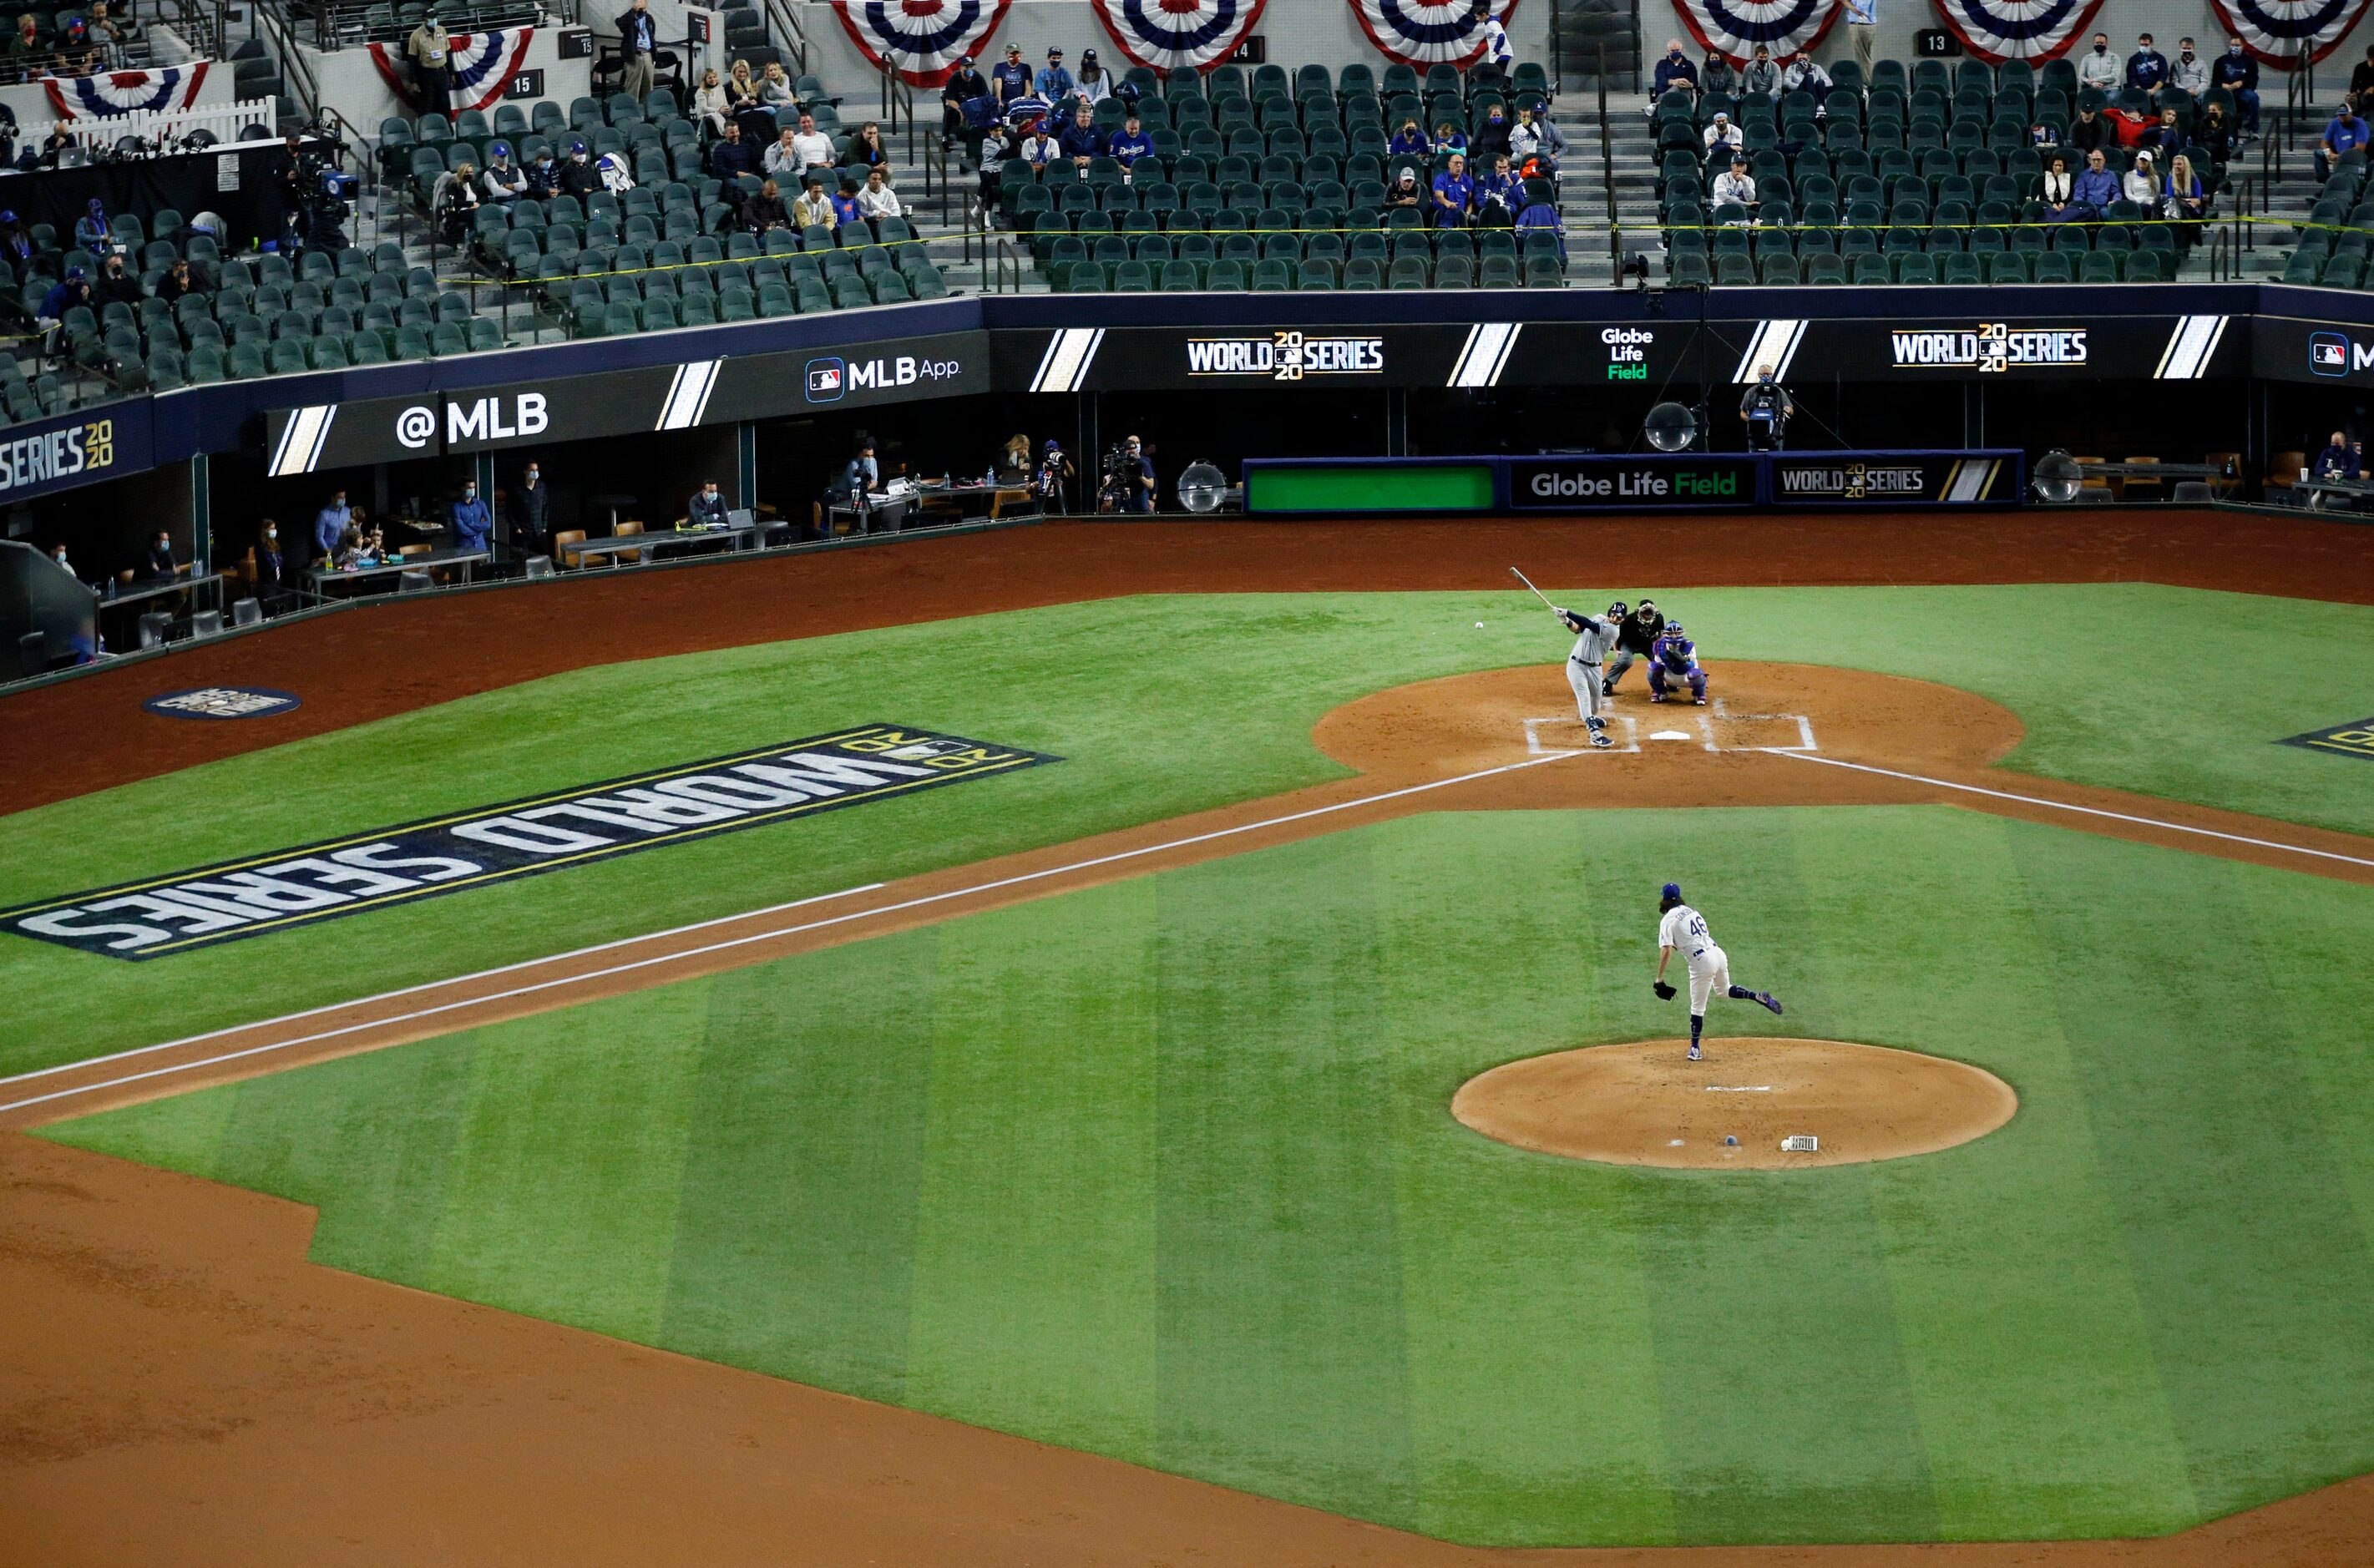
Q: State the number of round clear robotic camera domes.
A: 3